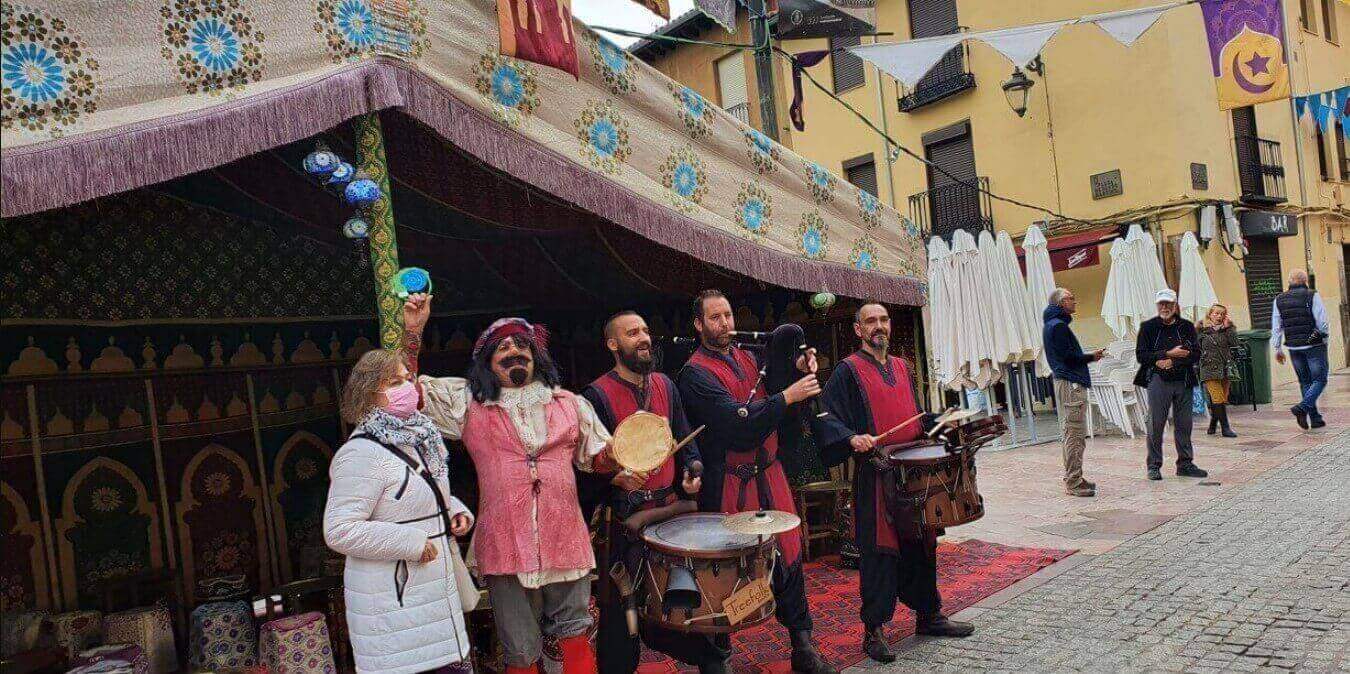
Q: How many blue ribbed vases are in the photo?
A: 0